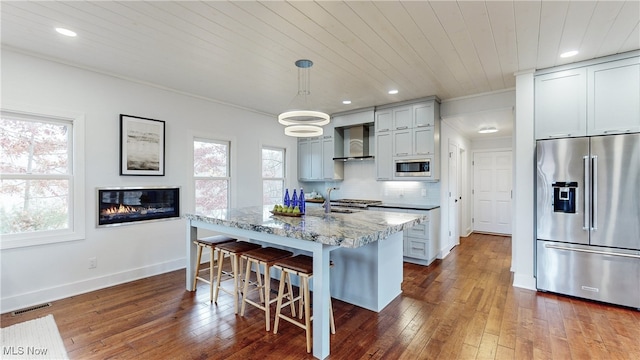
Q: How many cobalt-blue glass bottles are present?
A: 3